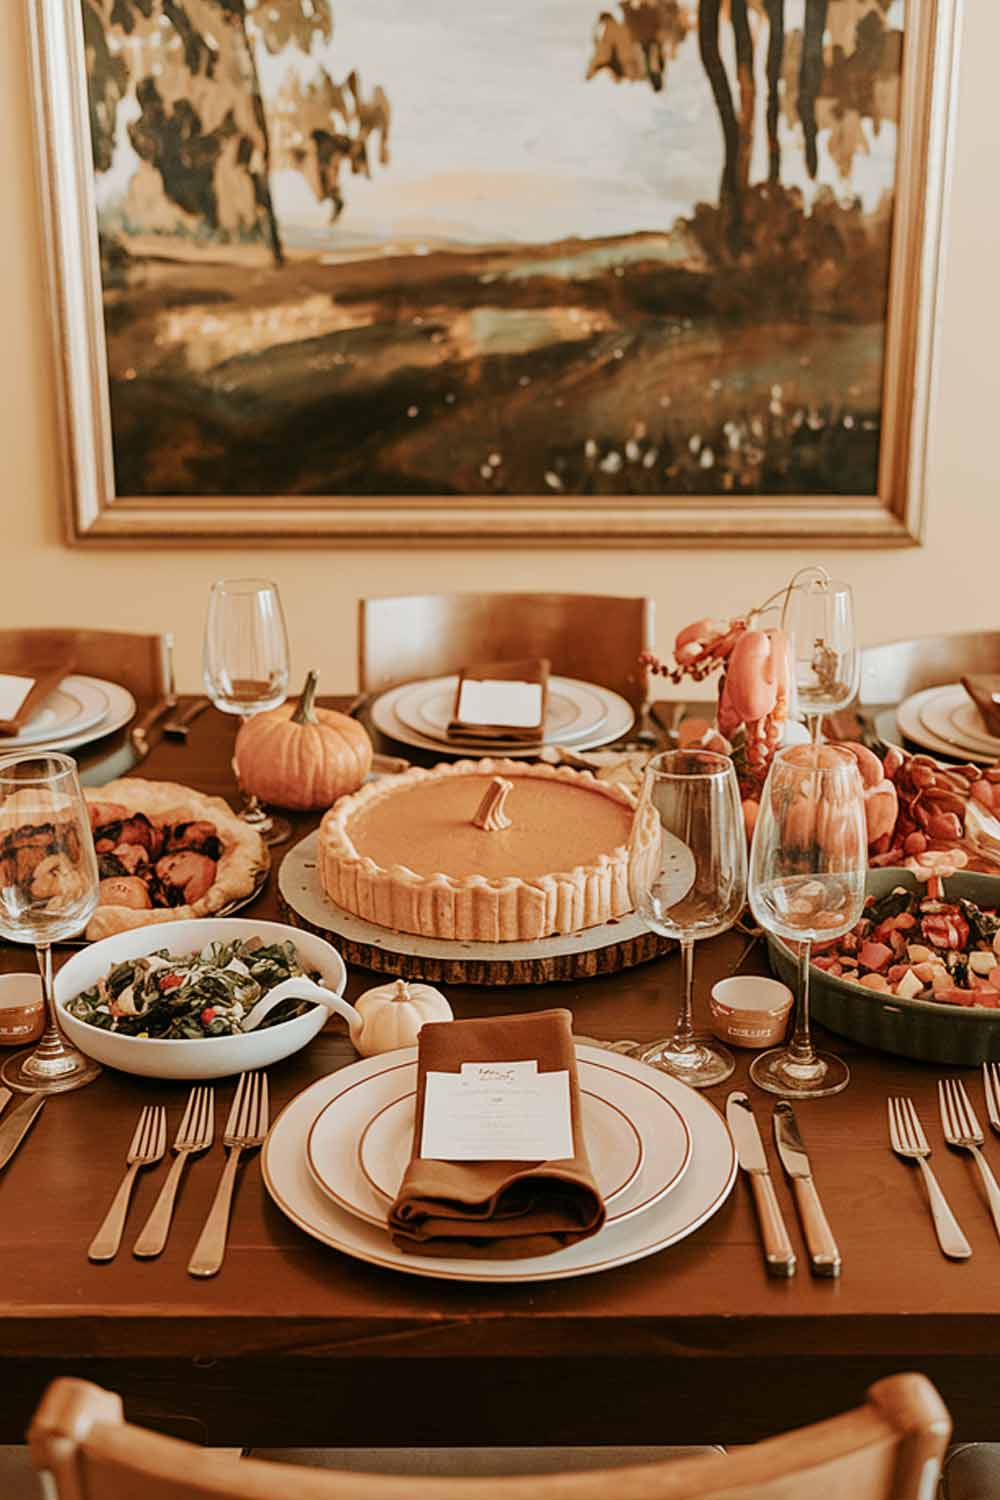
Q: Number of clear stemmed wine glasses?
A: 5